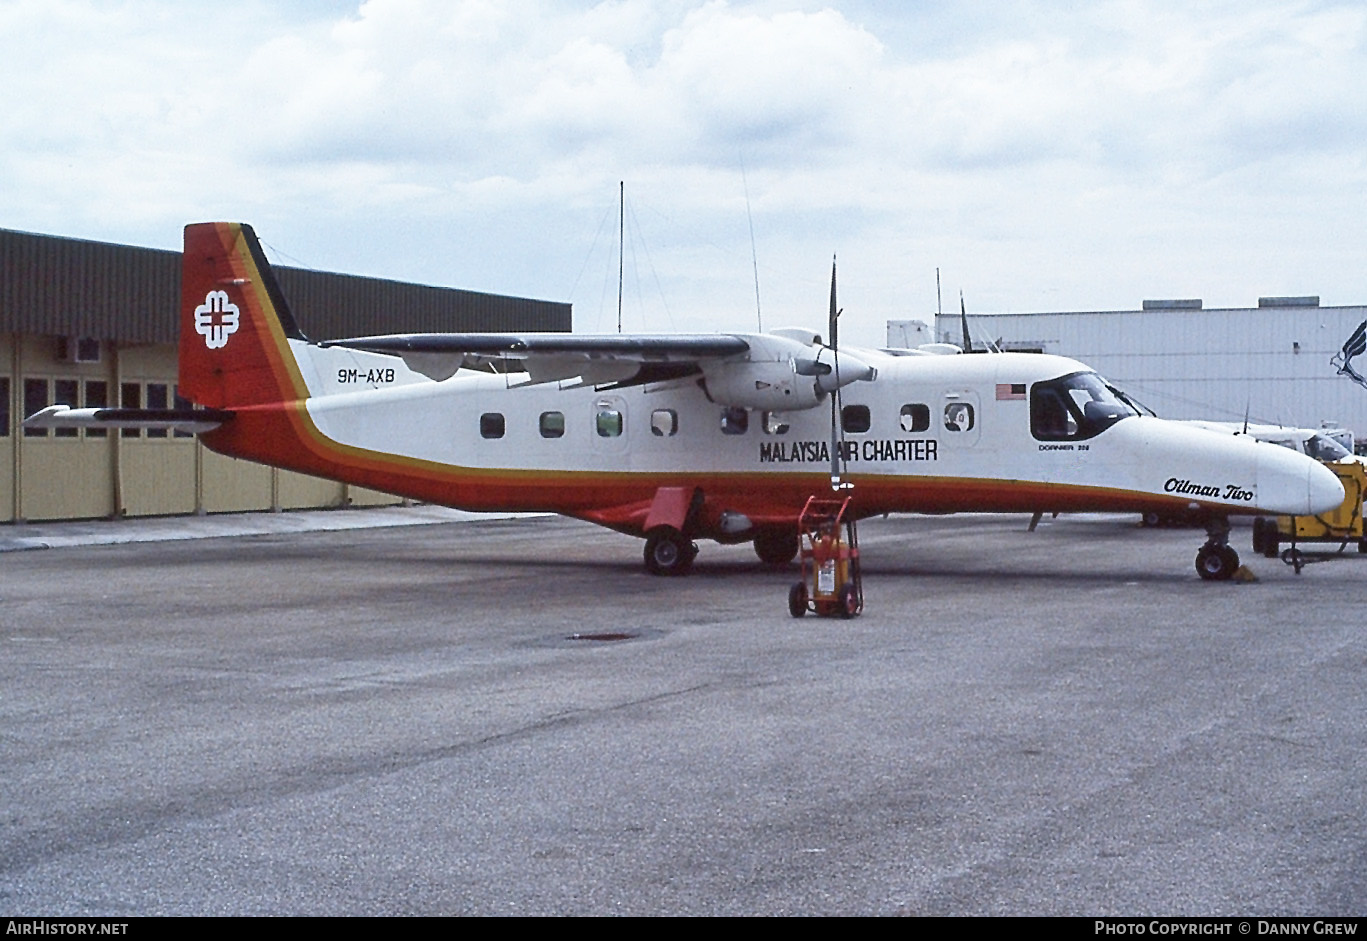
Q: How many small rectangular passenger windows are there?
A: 9